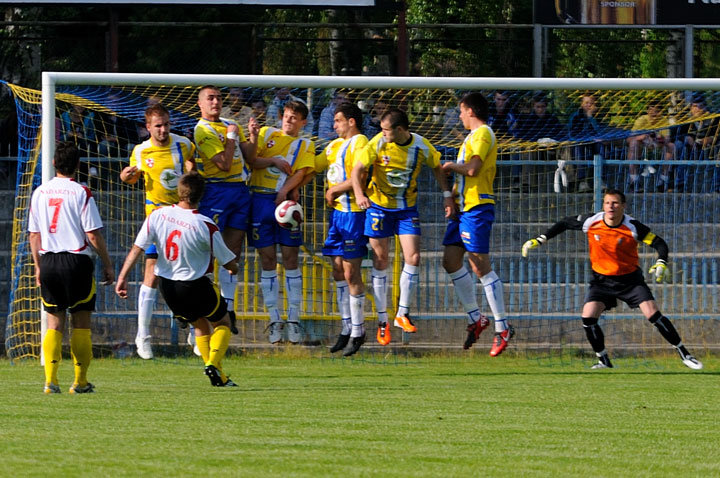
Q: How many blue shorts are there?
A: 6